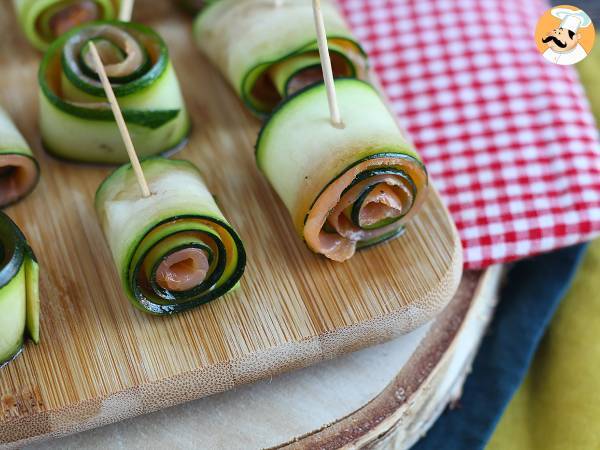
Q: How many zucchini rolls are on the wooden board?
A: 7